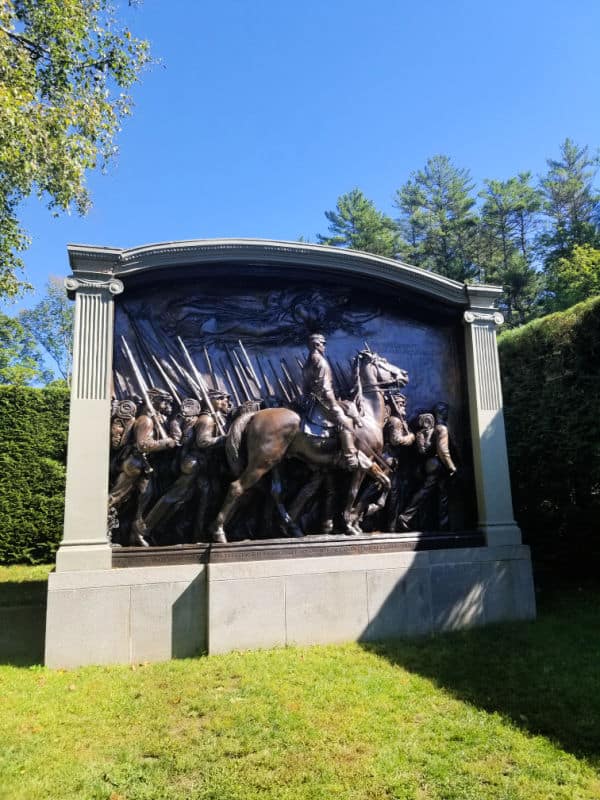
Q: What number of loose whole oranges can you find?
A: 0